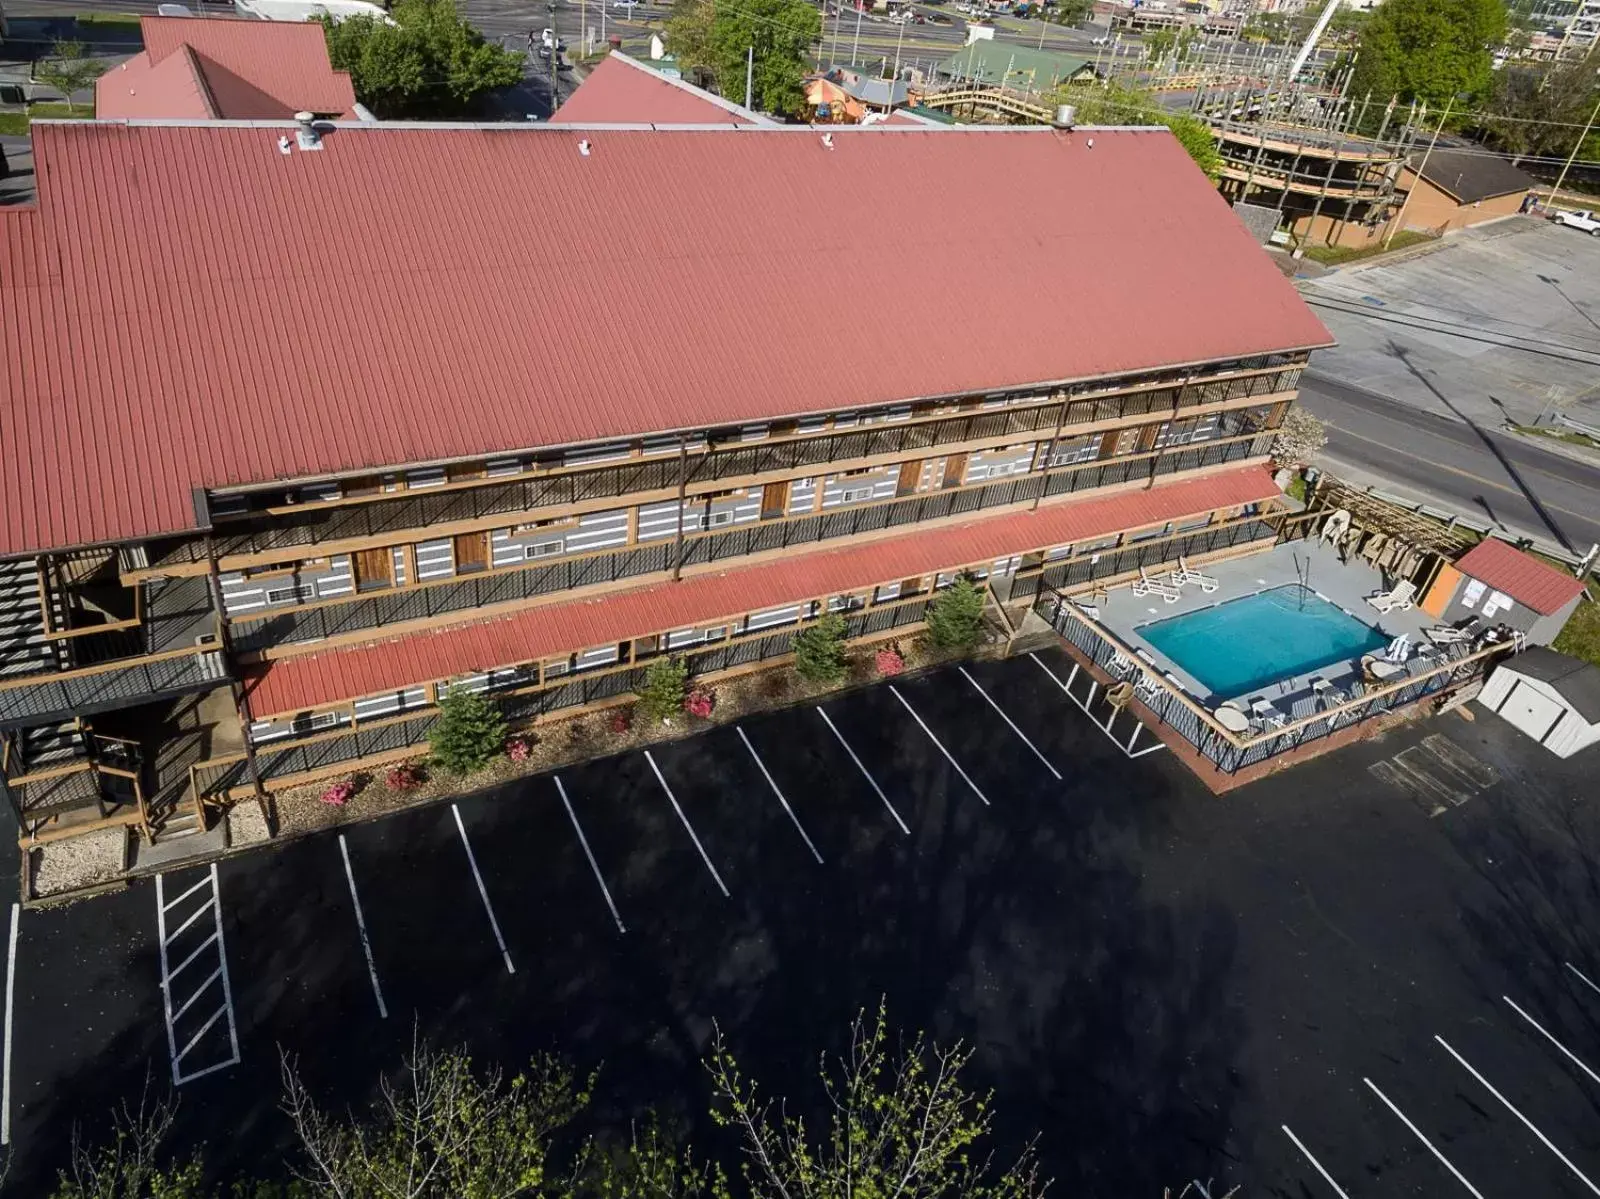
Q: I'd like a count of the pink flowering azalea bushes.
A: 6